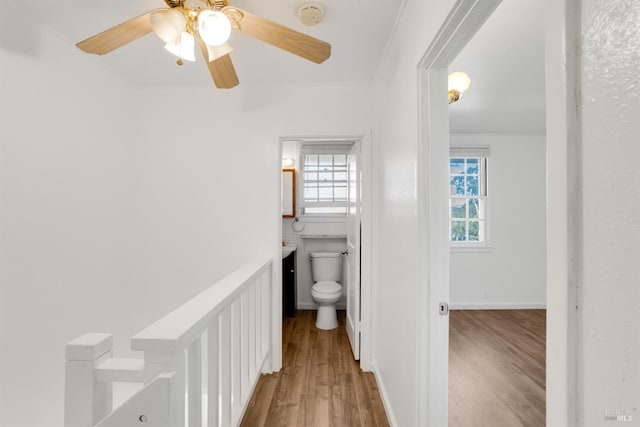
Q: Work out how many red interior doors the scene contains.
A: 0